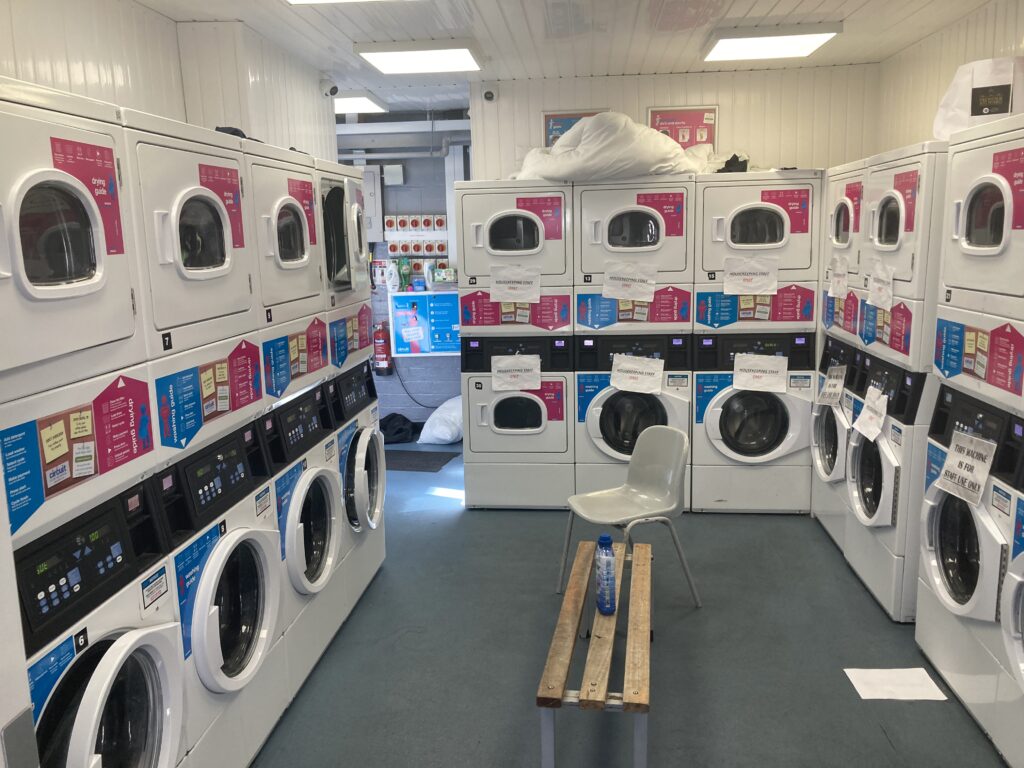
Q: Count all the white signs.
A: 11